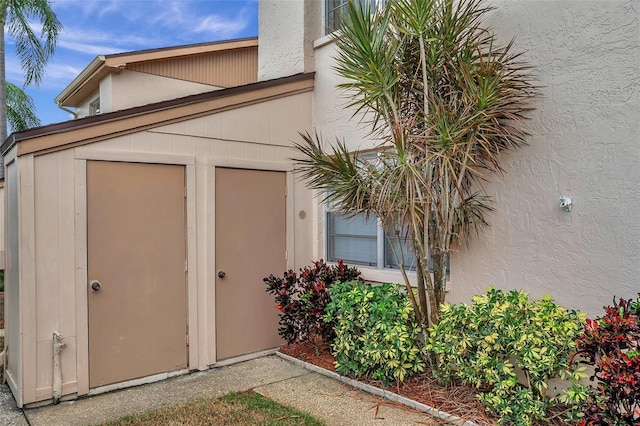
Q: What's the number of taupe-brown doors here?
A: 2